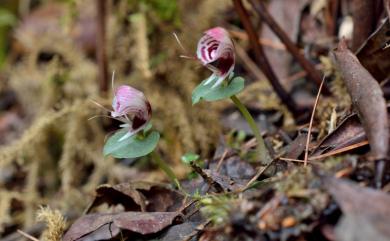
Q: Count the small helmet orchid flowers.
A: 2